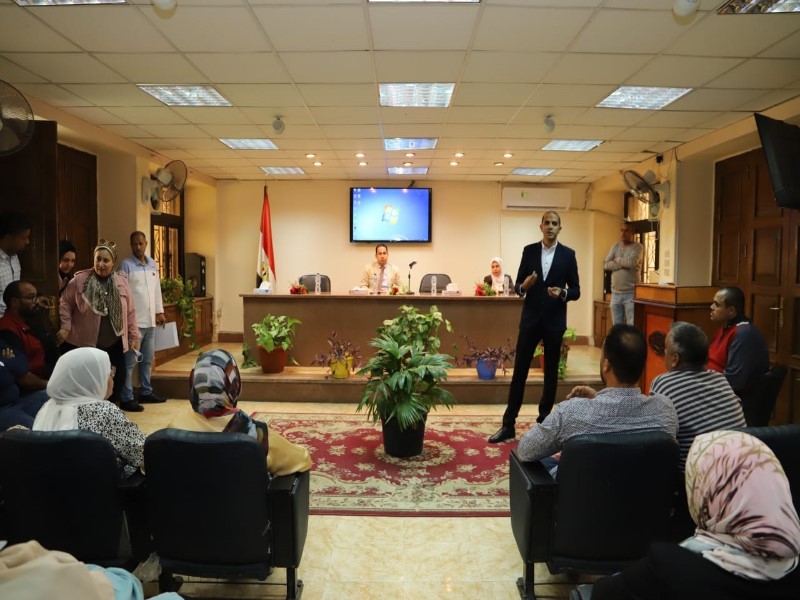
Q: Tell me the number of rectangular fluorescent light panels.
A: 12